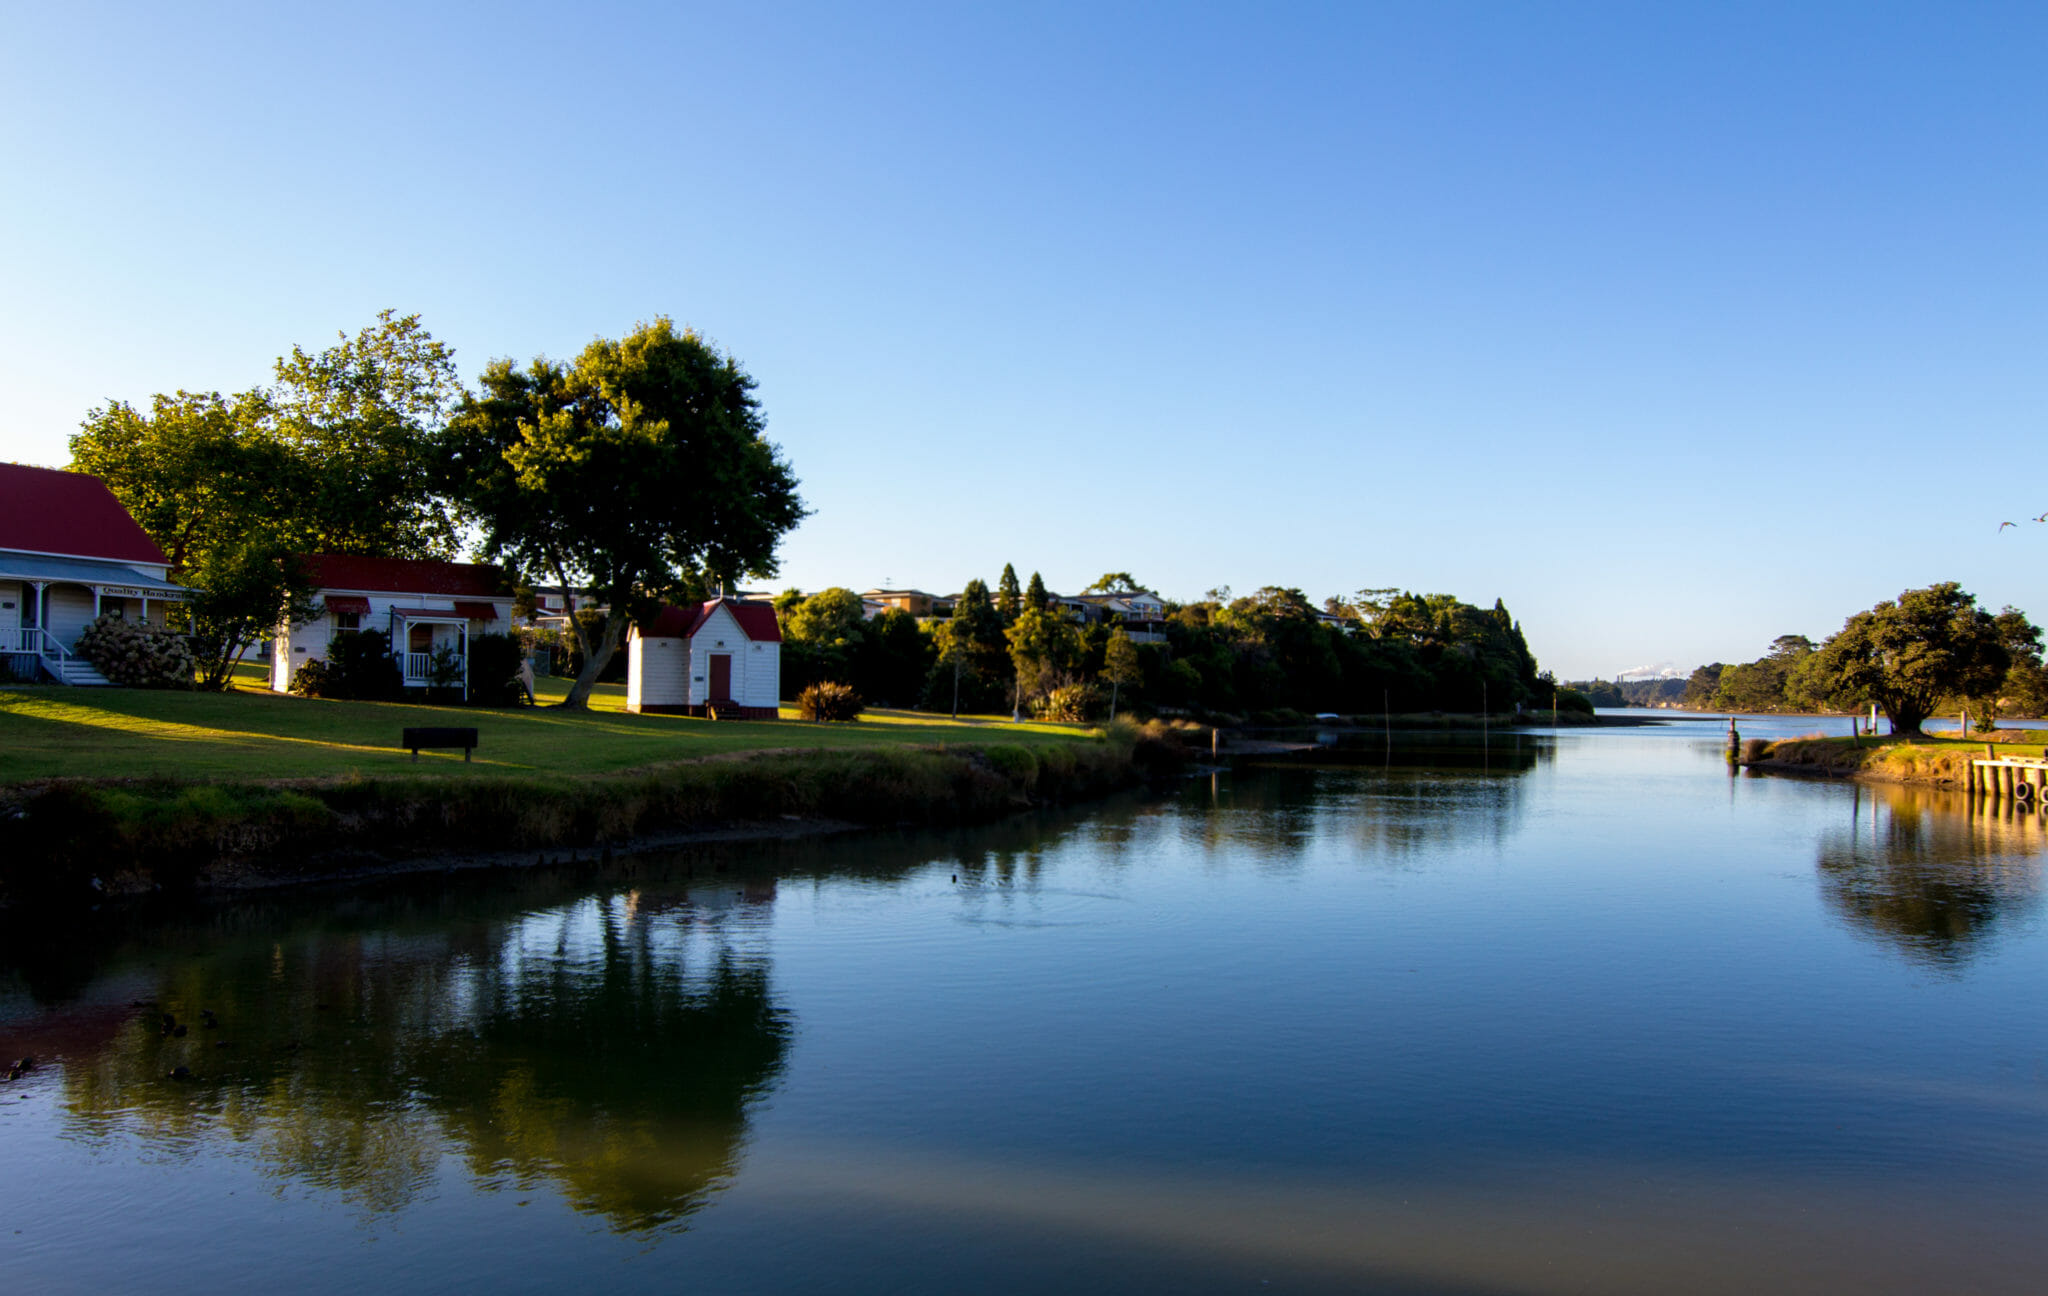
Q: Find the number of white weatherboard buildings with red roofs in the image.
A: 3